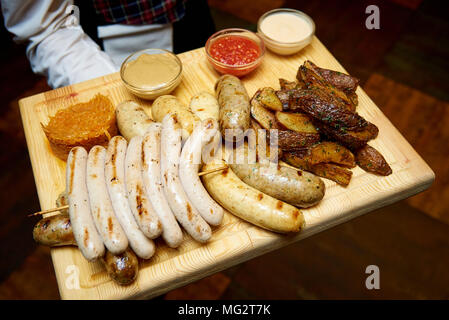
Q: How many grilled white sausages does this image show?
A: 7